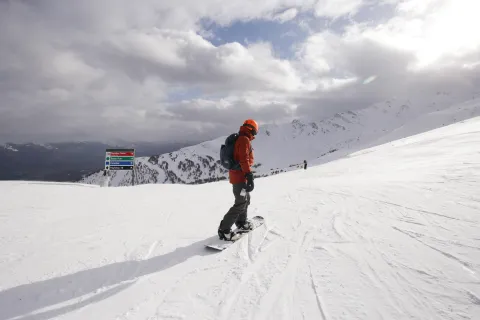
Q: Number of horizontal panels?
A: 4